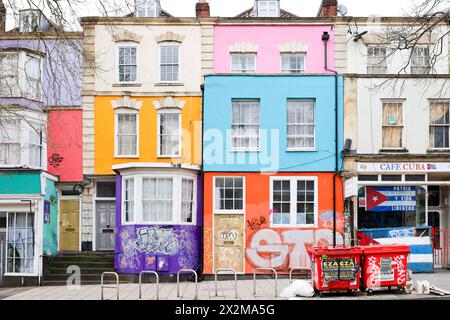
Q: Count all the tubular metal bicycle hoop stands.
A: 6